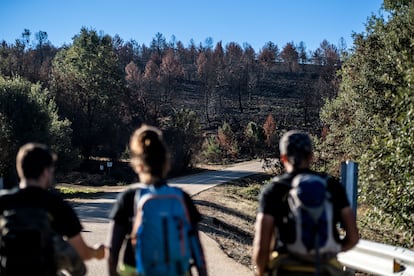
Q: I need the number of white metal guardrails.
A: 1